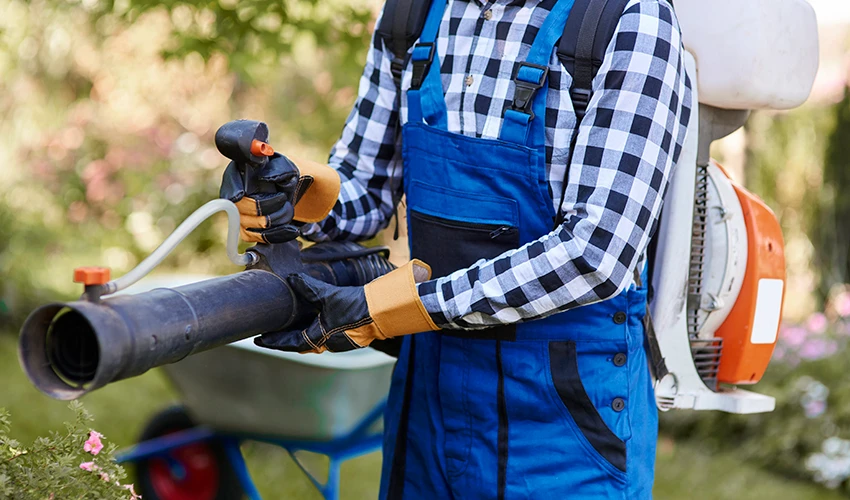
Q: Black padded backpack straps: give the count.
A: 2